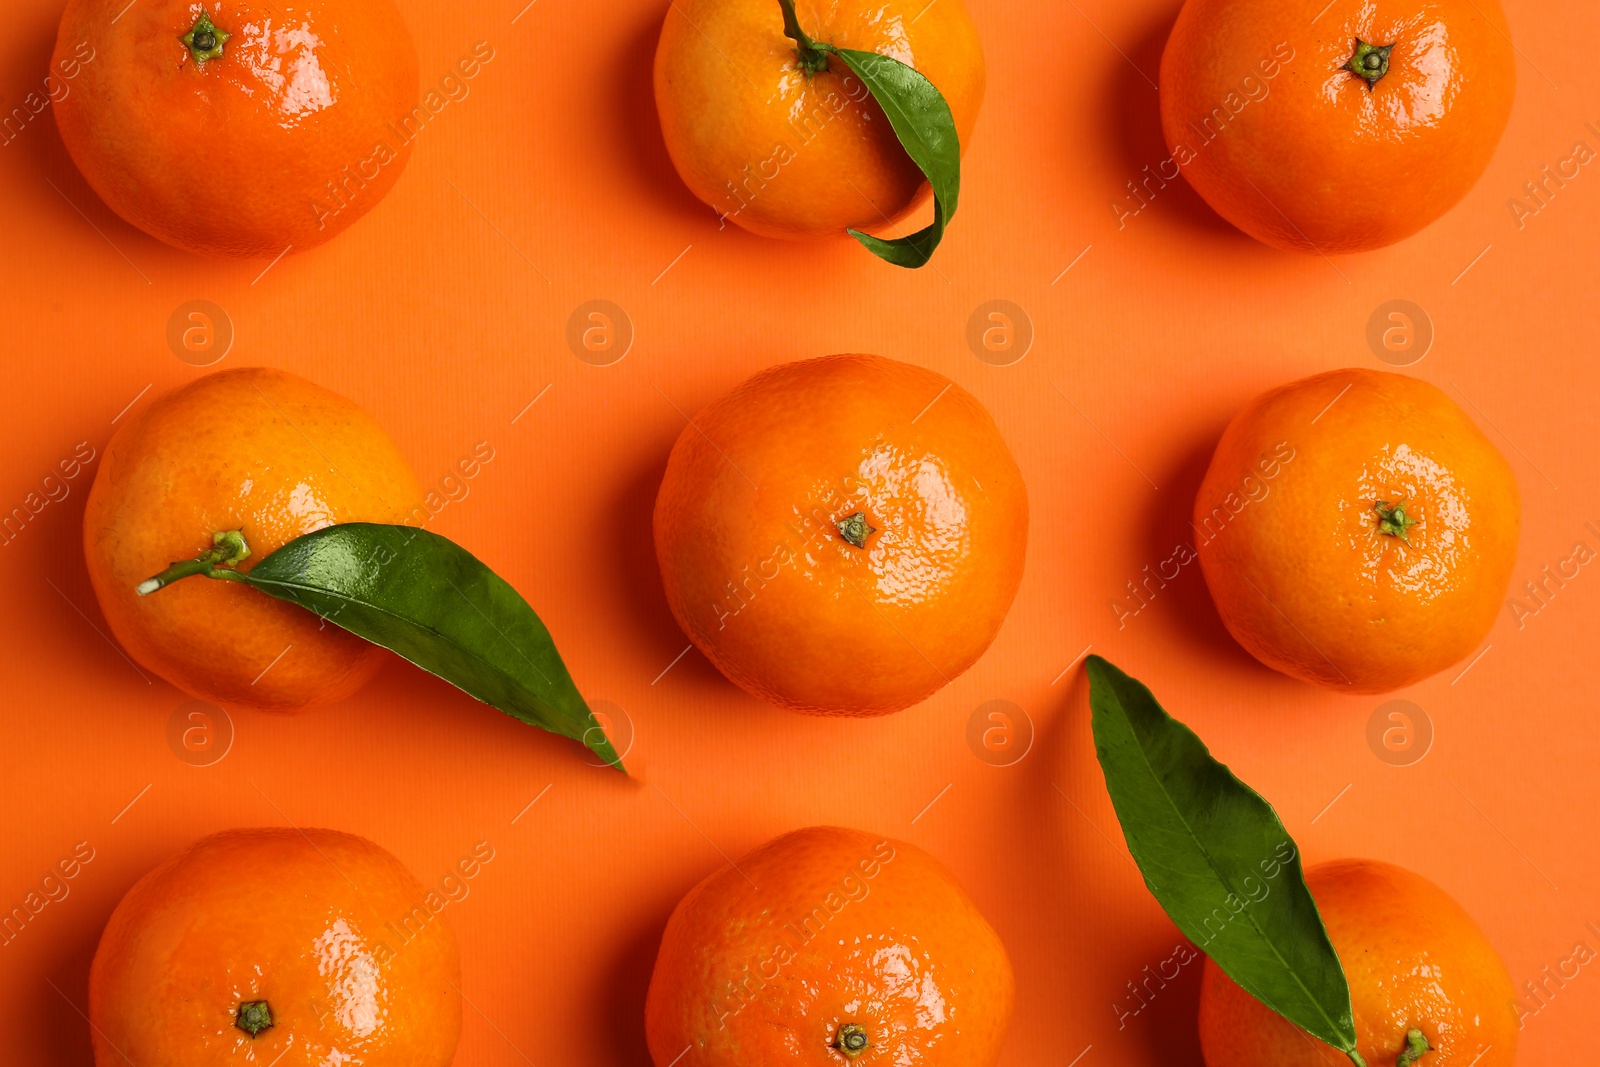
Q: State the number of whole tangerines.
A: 3